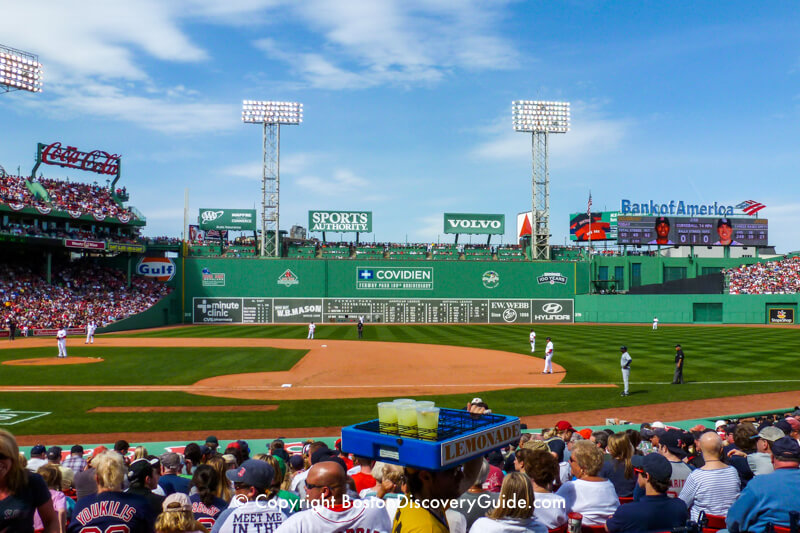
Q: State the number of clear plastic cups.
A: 5